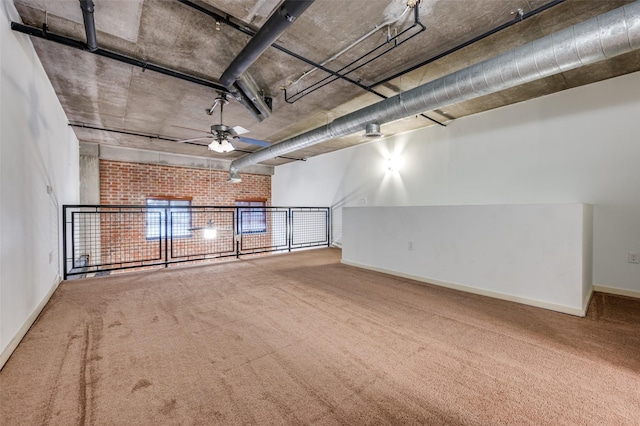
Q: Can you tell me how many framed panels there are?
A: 4